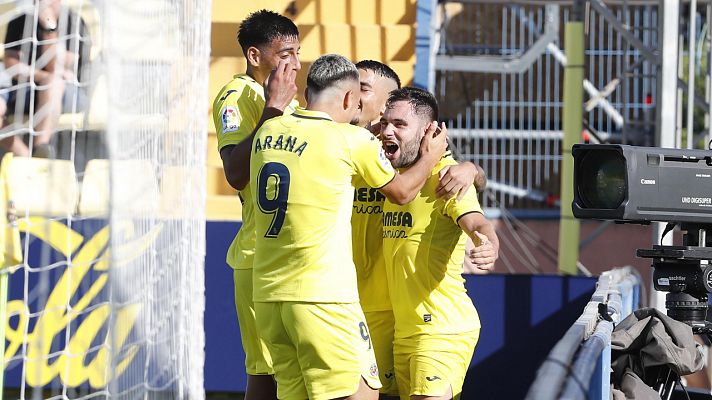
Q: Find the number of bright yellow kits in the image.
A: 4